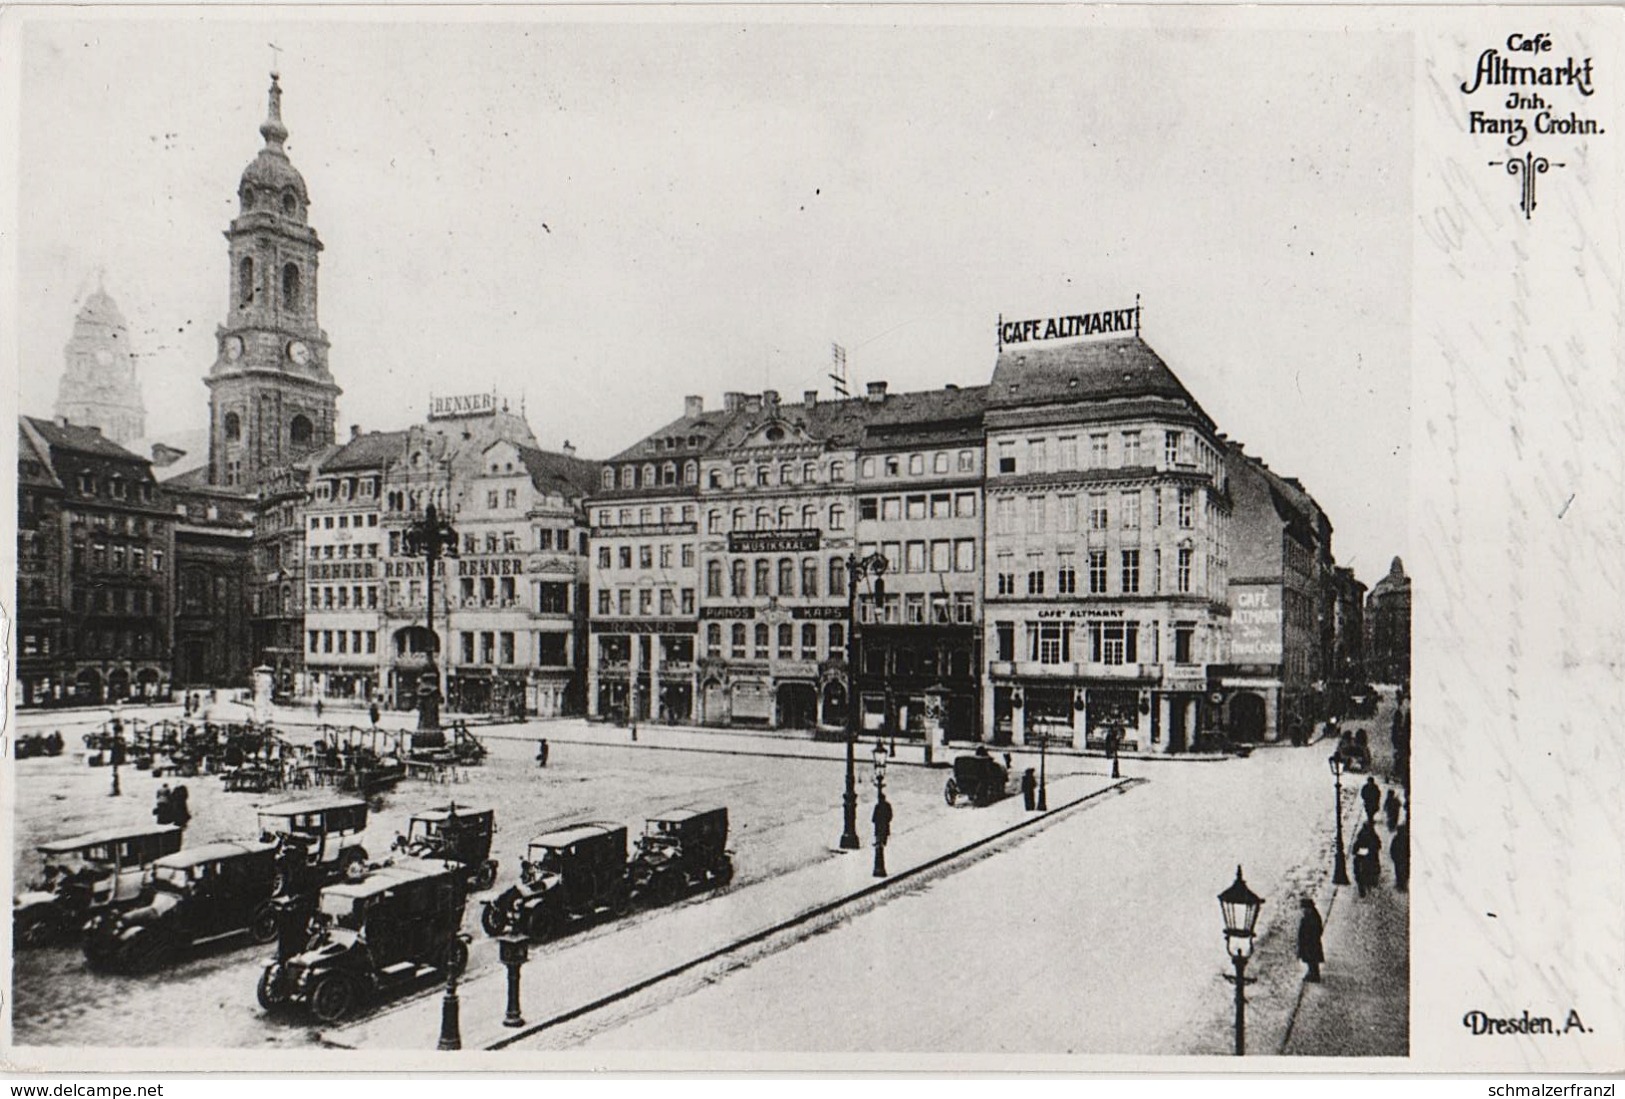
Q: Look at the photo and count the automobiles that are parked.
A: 7